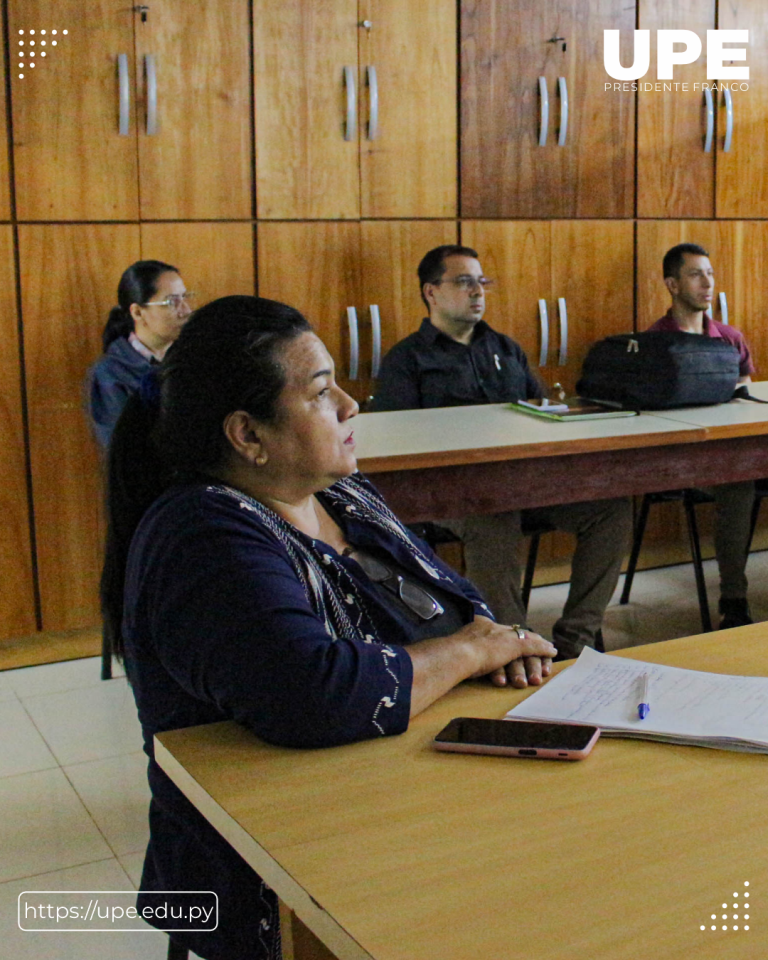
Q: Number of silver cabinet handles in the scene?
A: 14